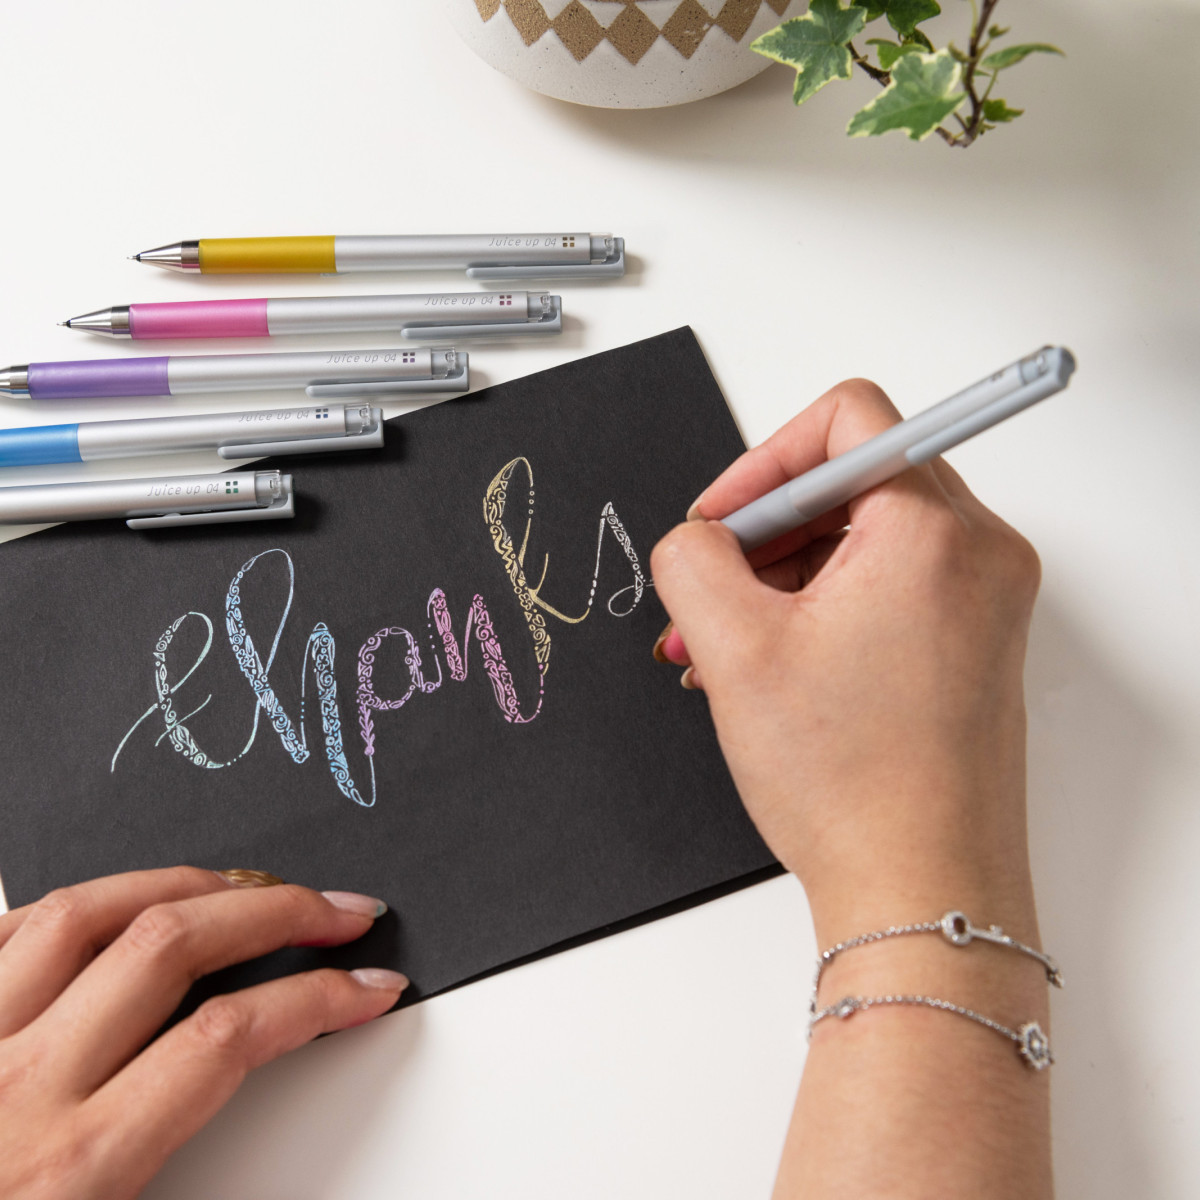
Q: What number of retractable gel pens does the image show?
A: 6